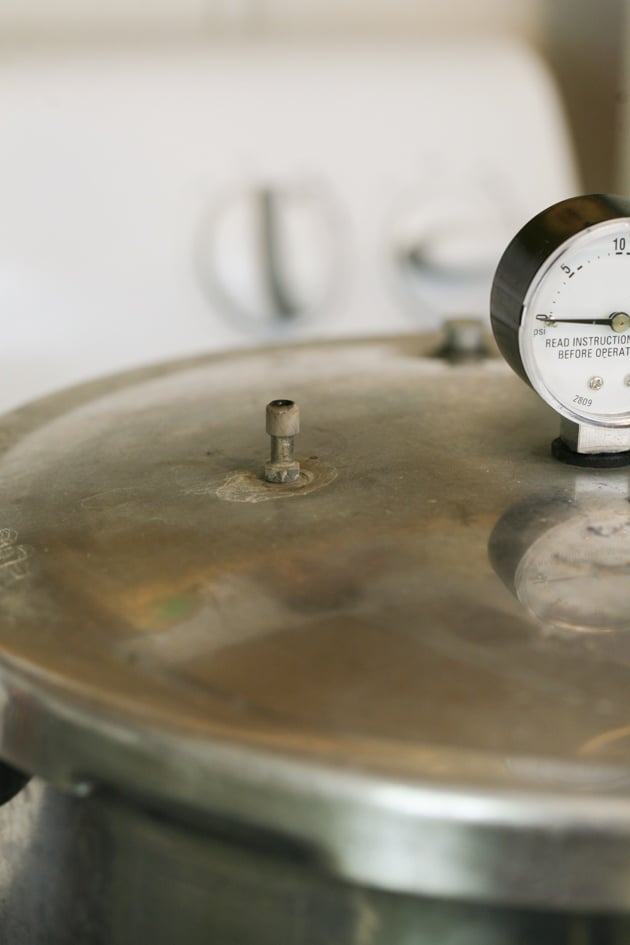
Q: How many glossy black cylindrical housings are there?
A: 1